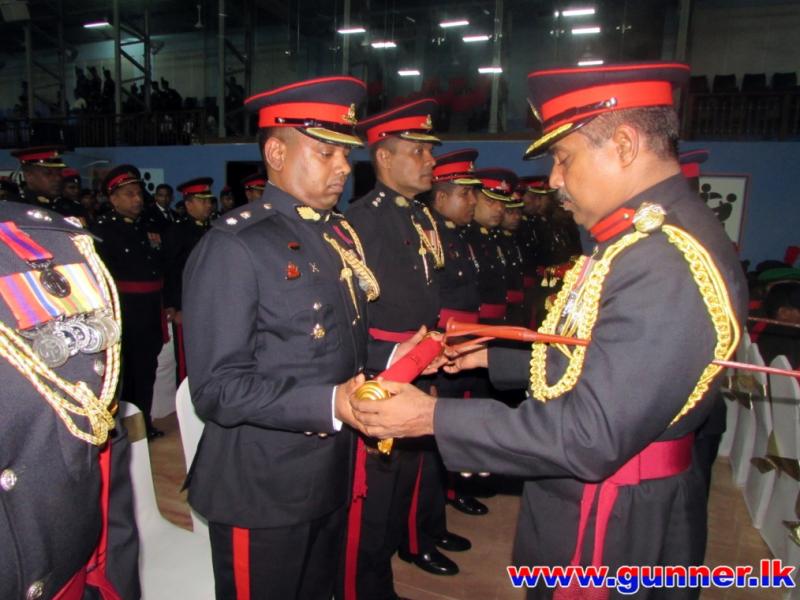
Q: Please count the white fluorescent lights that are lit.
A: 10